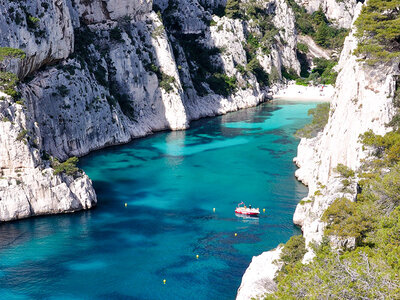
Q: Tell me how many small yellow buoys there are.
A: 6